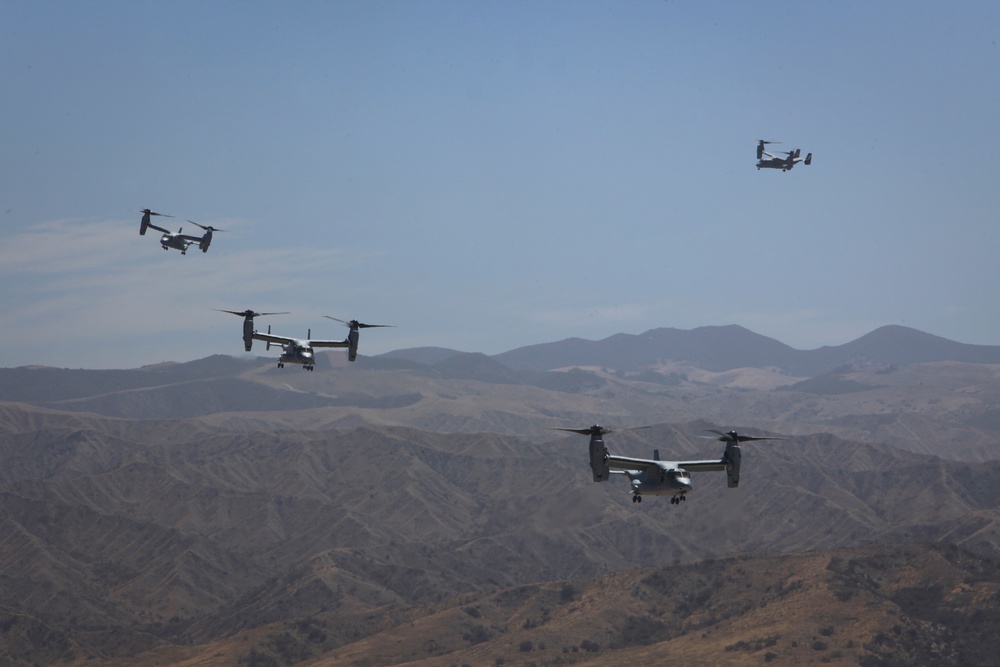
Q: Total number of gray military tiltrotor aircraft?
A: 4